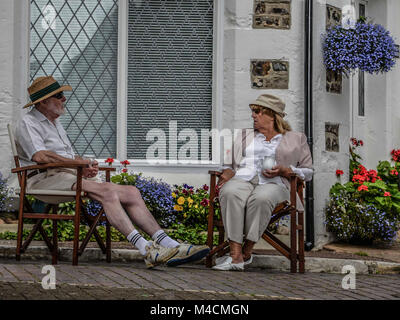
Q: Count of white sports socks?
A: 2